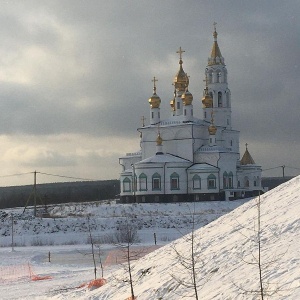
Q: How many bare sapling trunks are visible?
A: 5